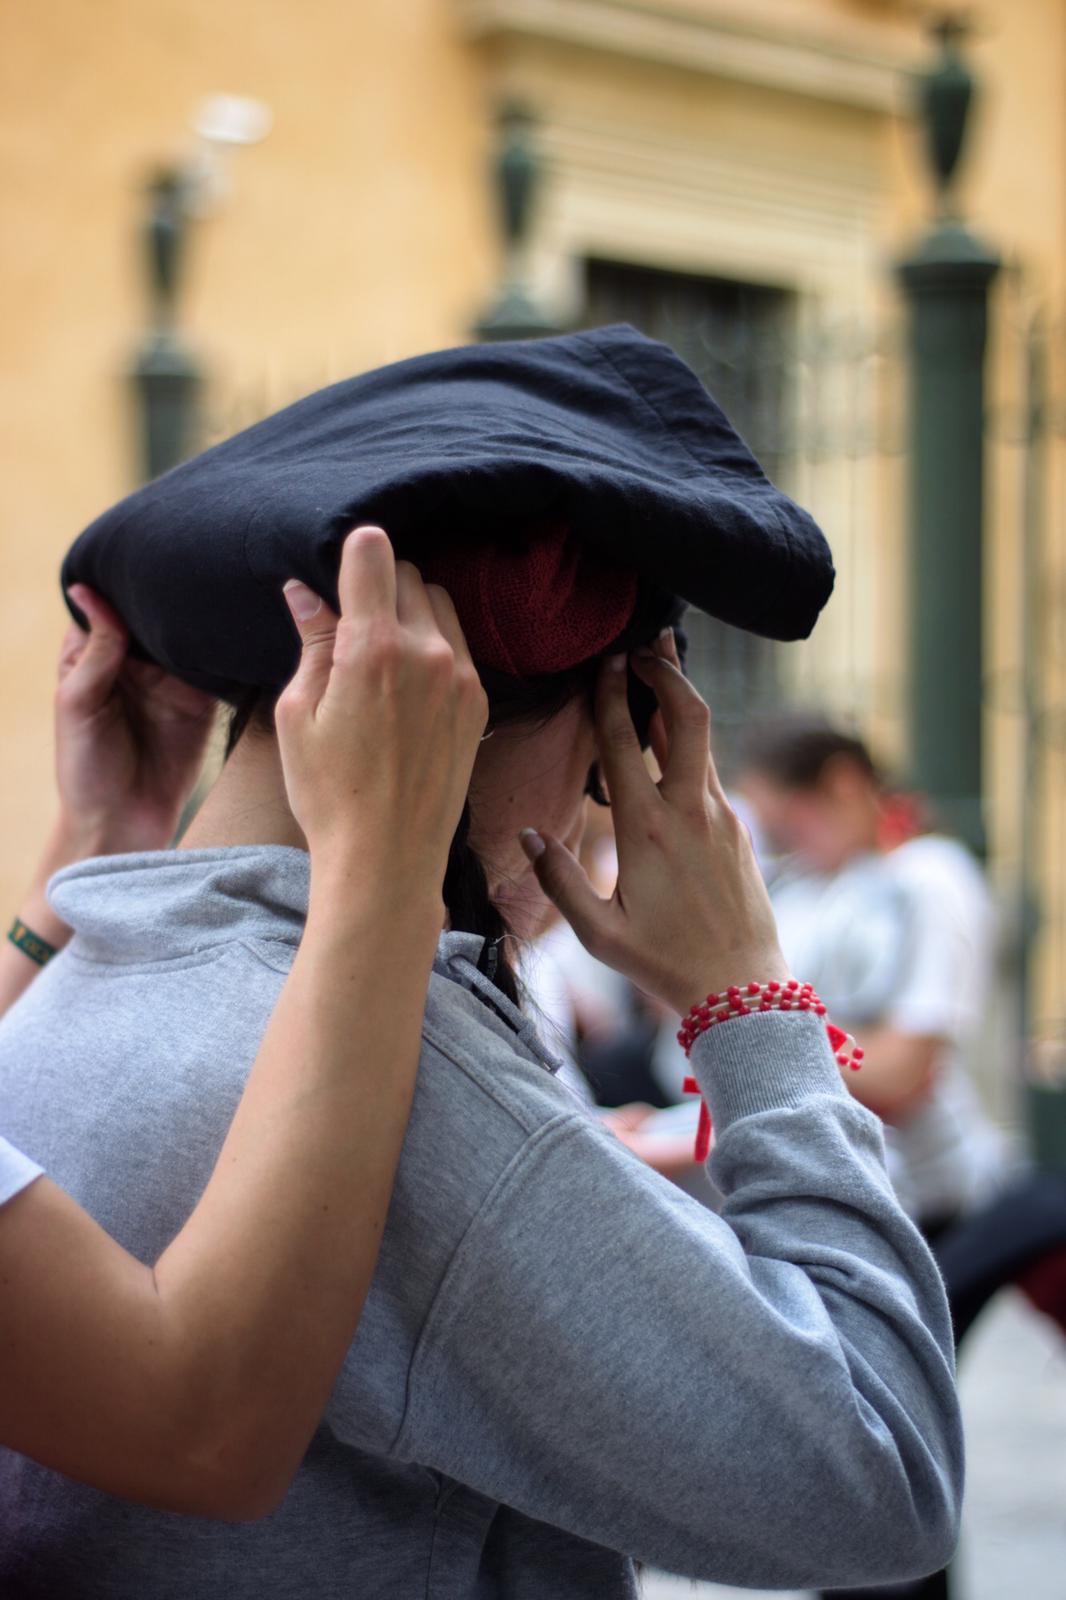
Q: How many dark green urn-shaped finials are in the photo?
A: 3